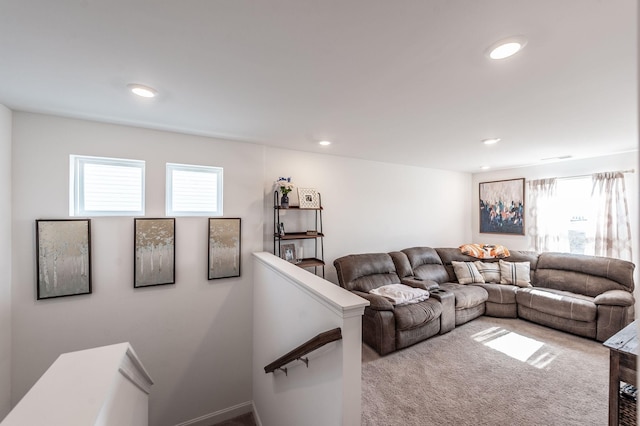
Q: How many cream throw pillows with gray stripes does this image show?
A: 3